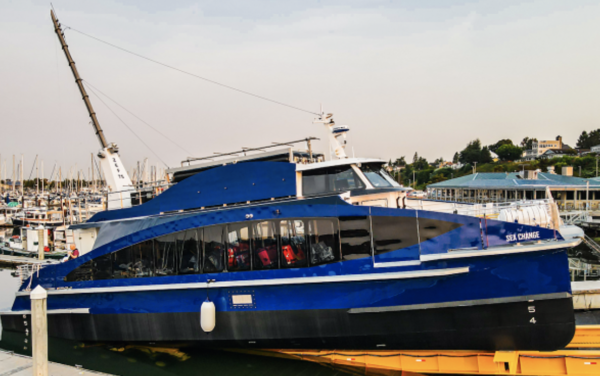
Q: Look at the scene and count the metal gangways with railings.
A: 1